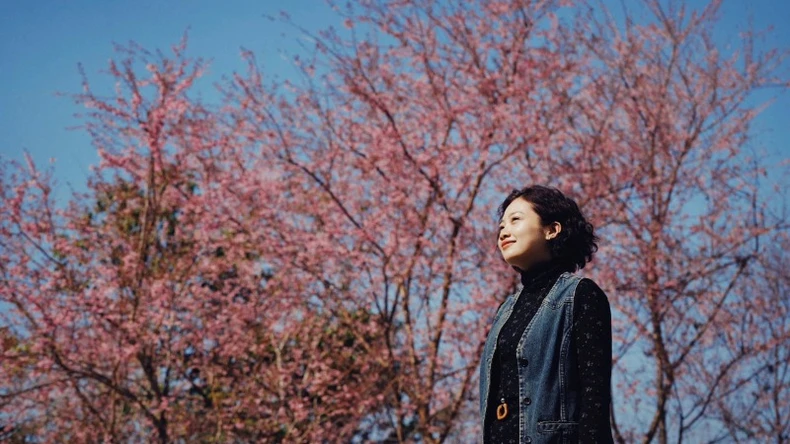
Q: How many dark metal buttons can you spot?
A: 3